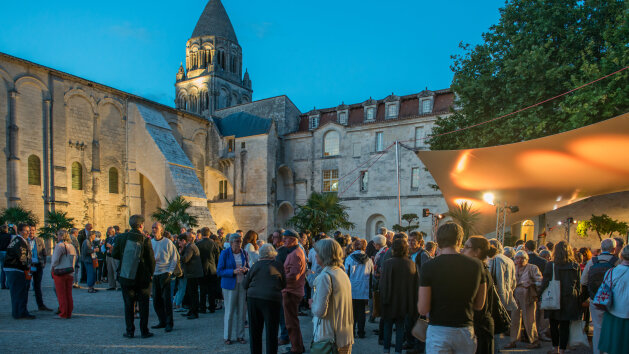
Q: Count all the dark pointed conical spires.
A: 1